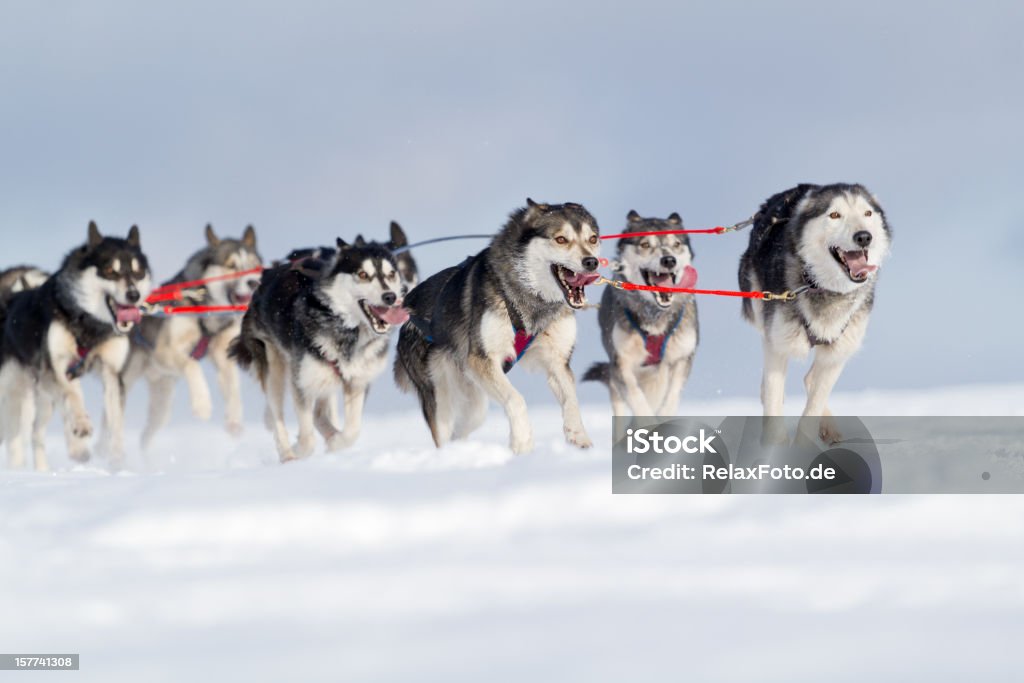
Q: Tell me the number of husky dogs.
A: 8